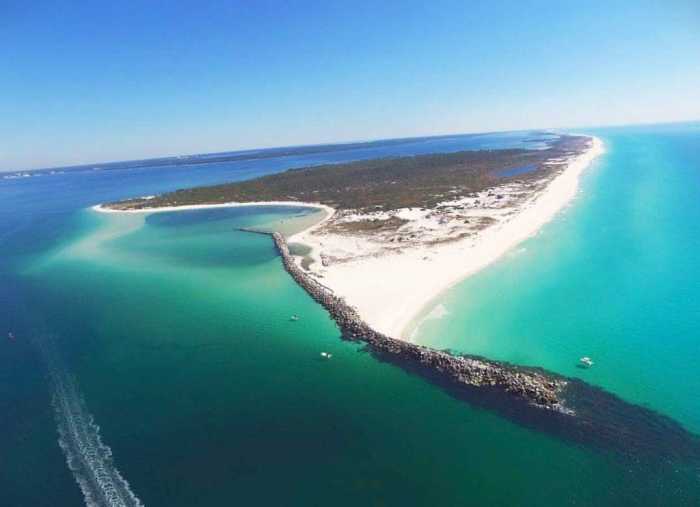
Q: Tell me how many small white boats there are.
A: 3